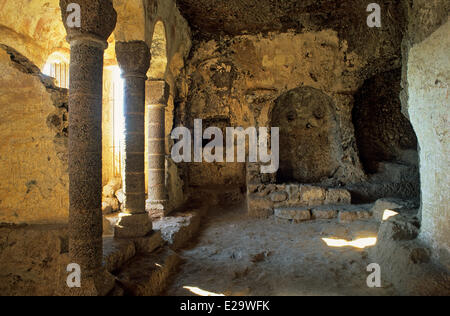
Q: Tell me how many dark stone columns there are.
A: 3